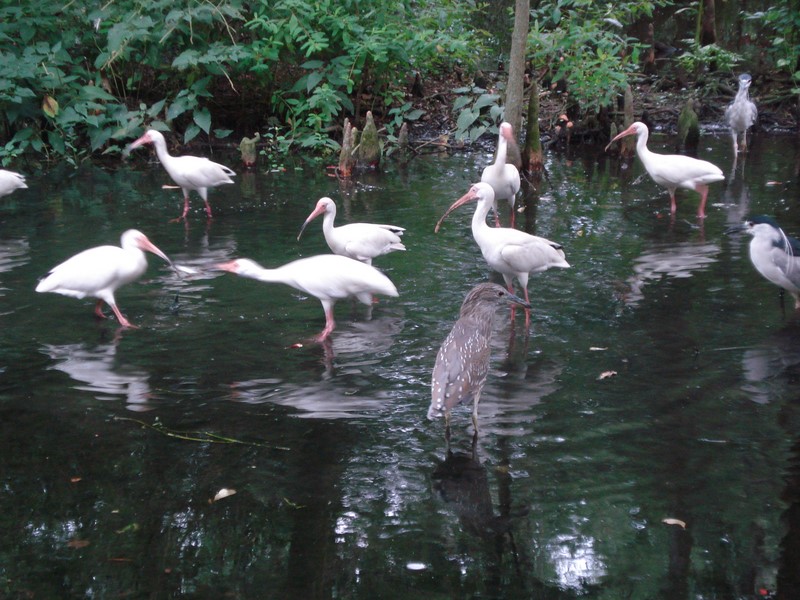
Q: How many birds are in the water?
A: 11